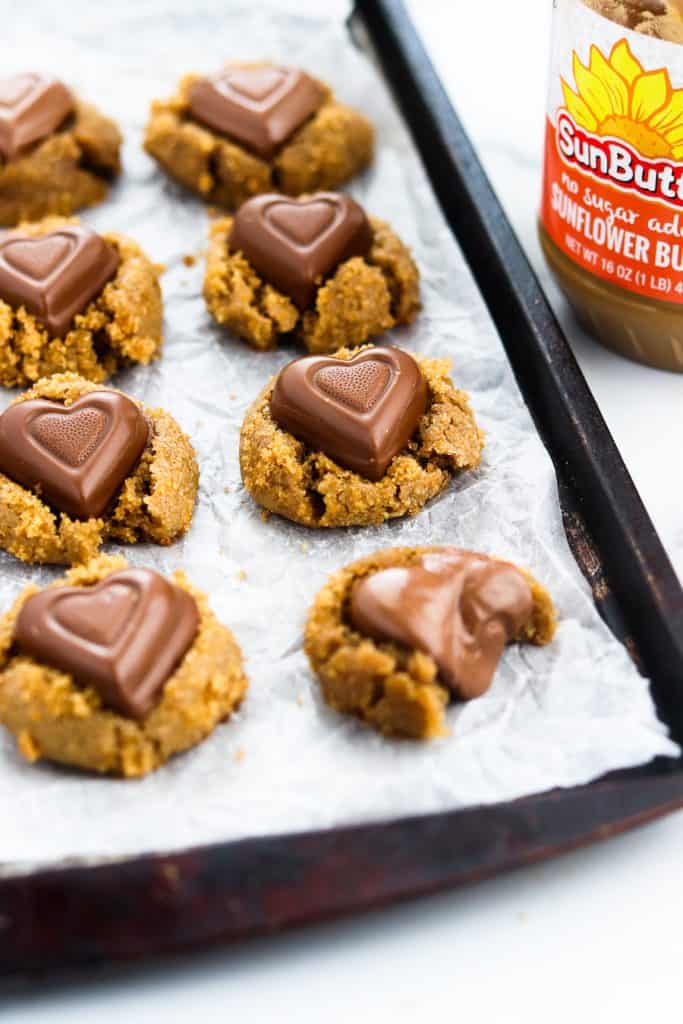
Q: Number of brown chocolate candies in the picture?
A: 8